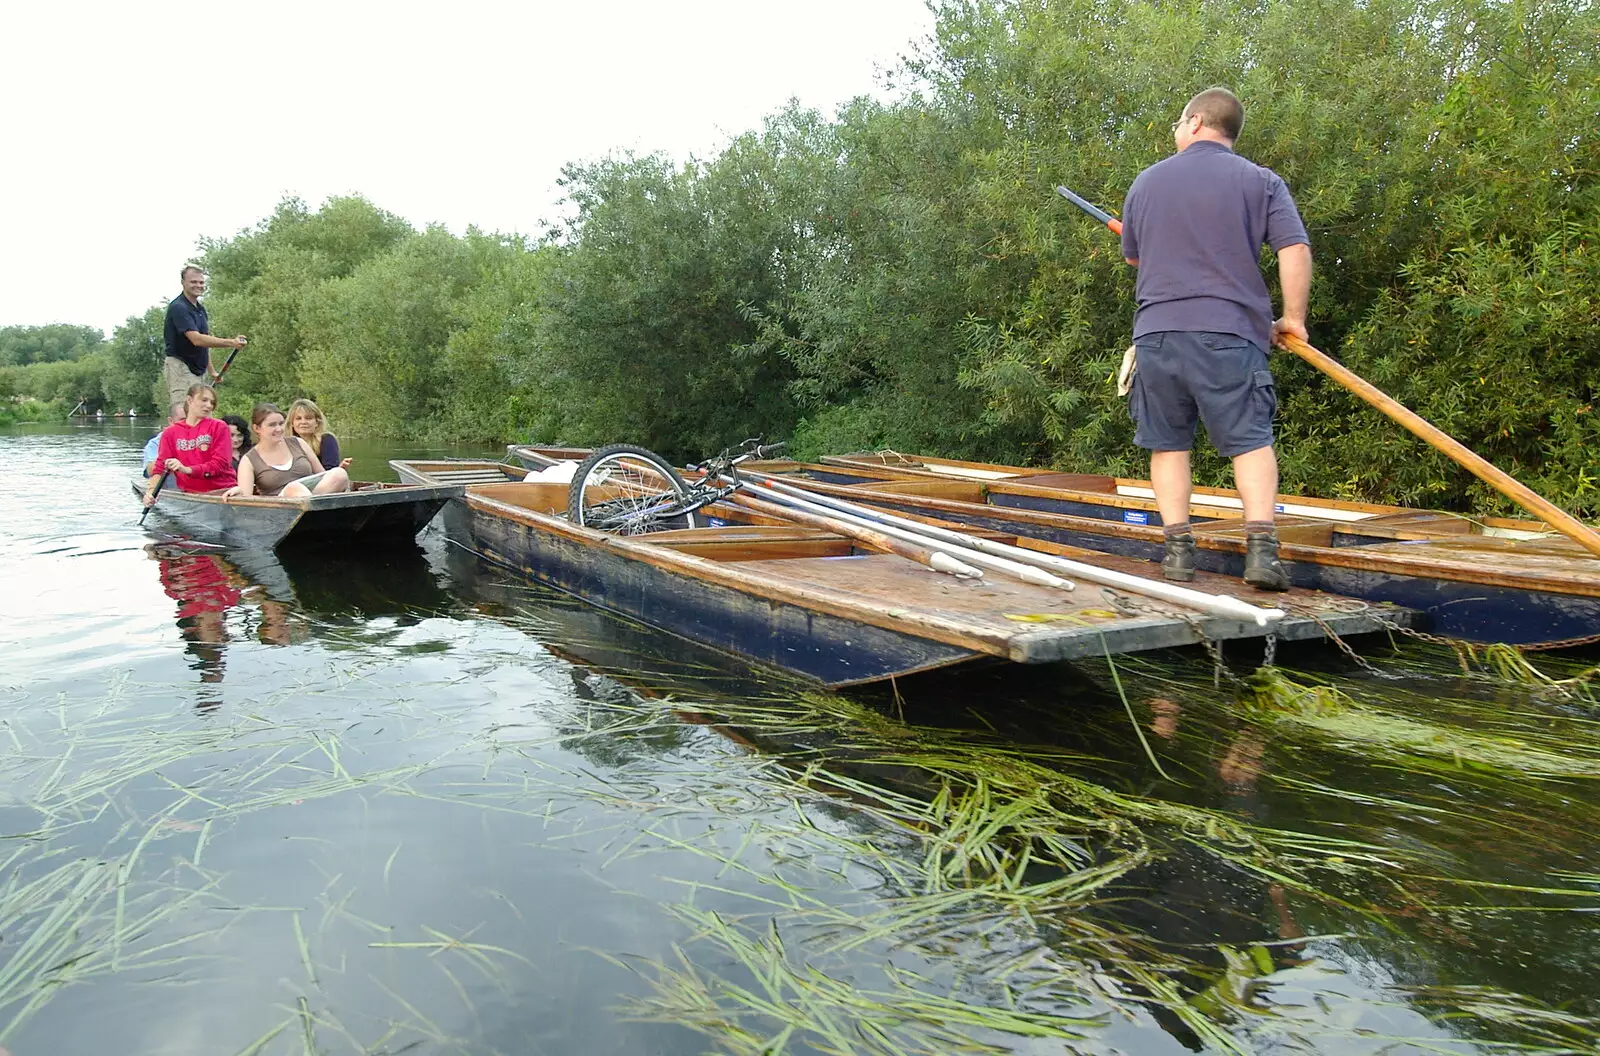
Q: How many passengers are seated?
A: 5